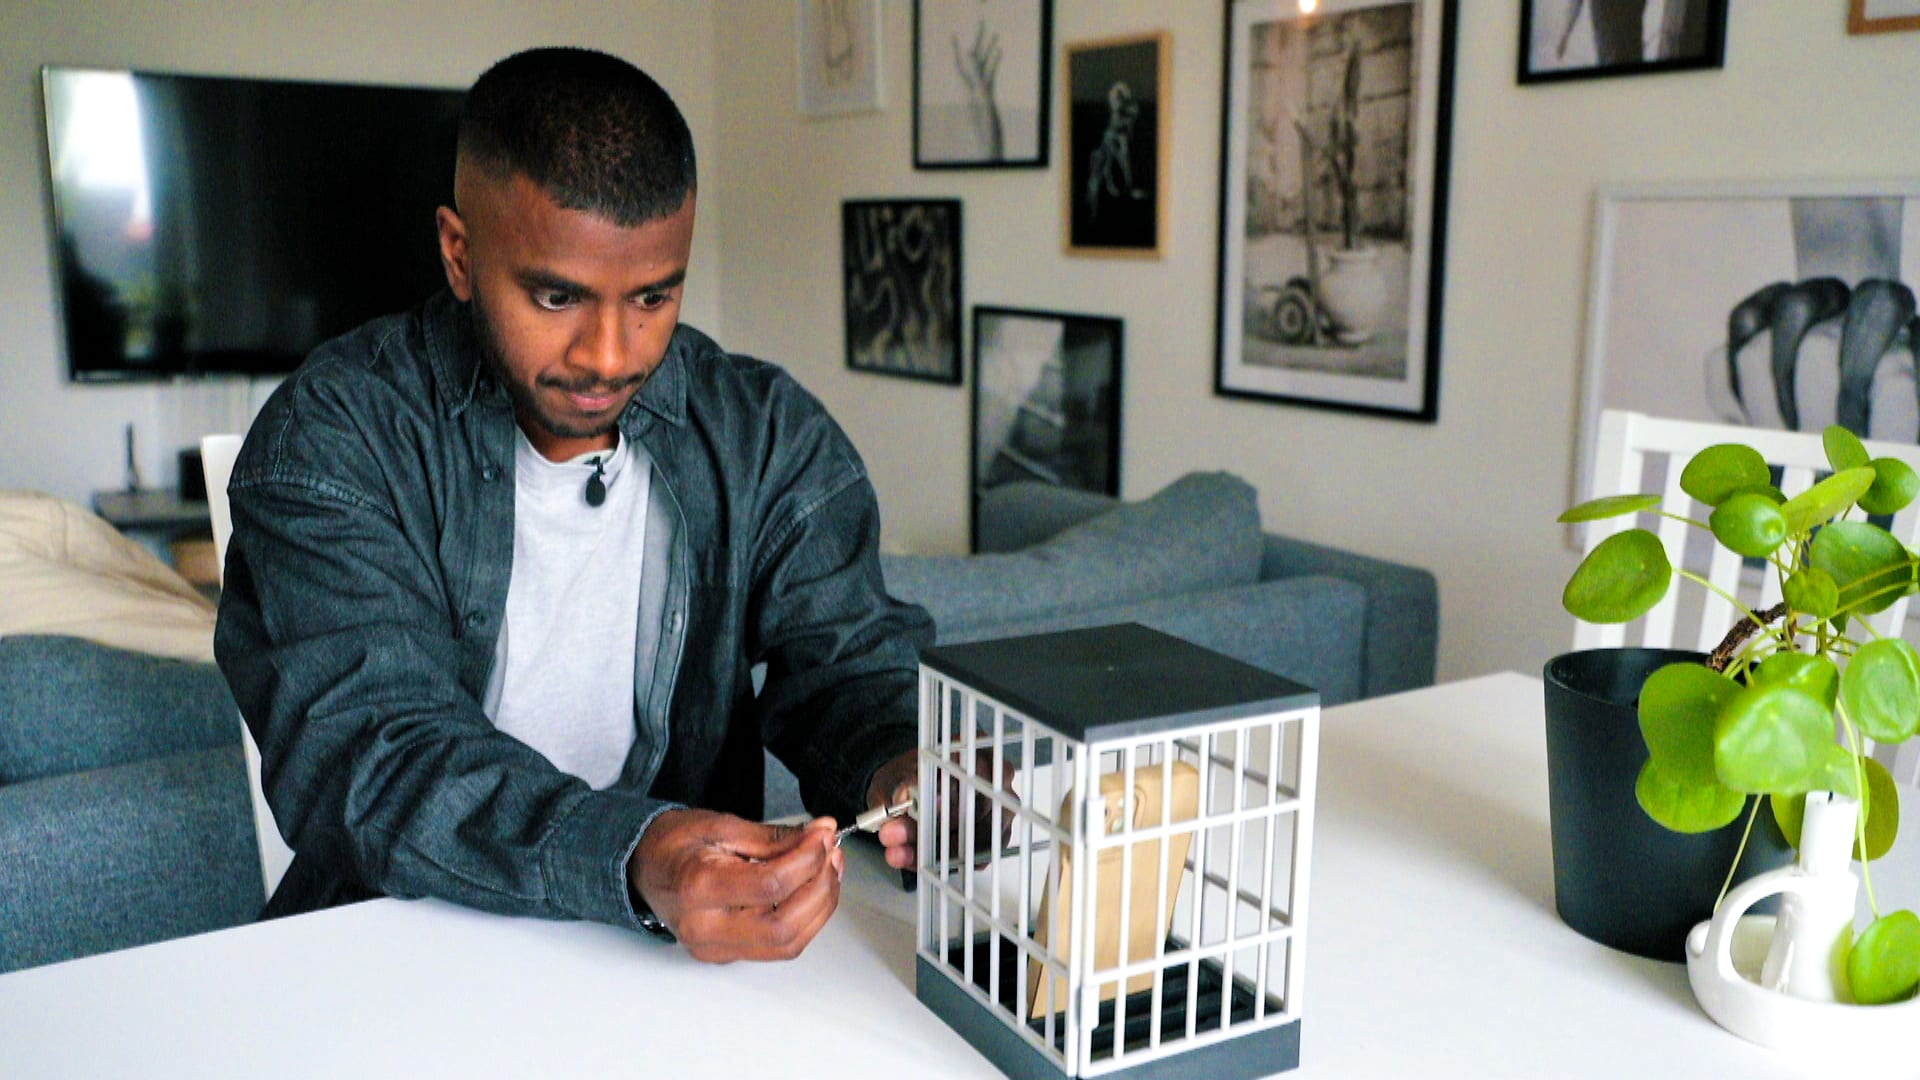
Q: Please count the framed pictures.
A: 9